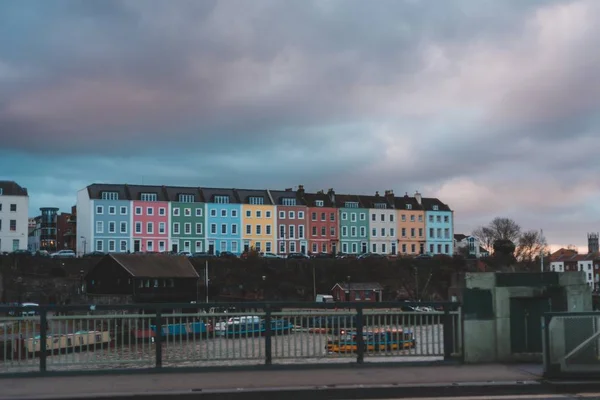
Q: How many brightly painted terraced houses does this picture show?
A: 11